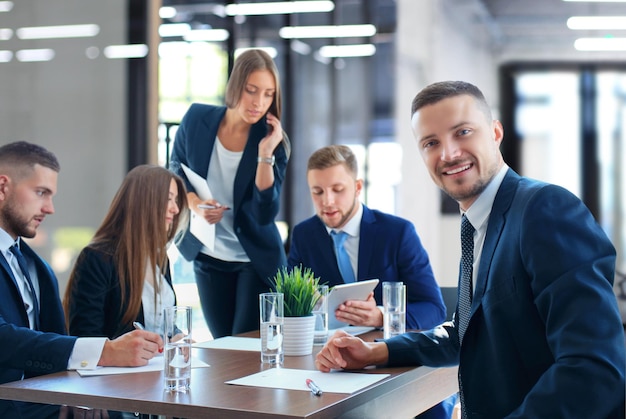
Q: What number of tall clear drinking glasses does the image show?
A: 4